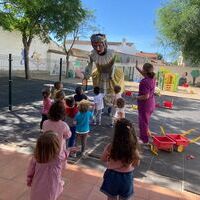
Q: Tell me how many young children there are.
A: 12